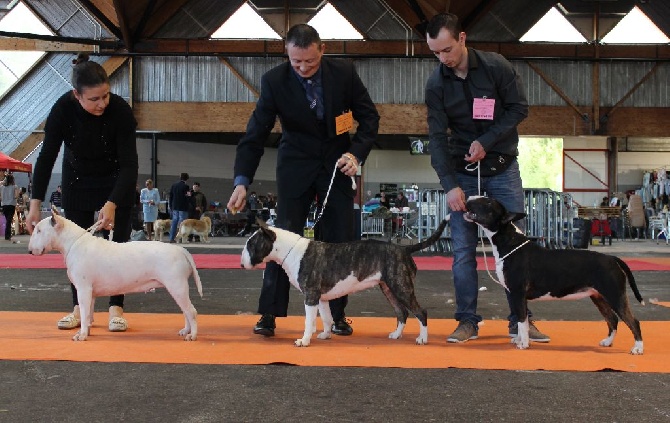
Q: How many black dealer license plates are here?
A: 0